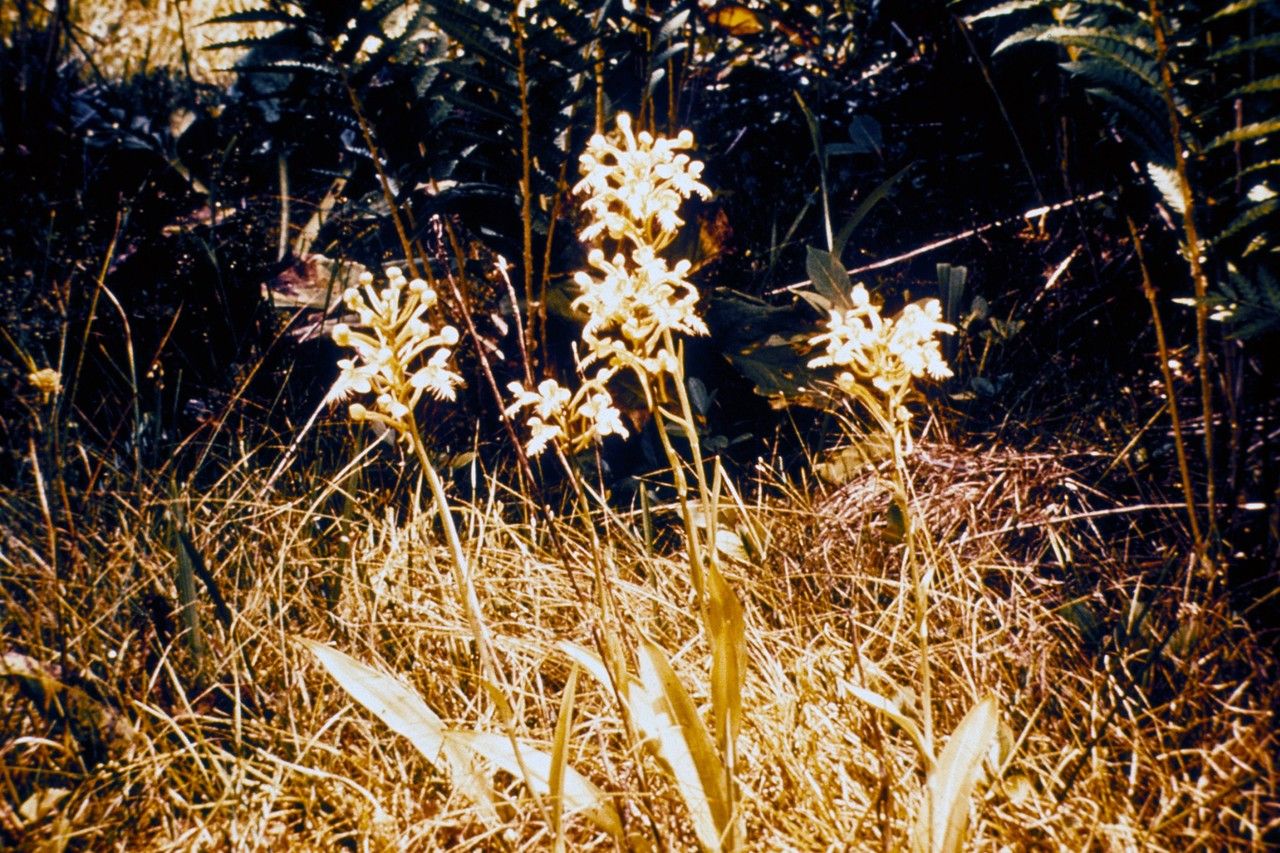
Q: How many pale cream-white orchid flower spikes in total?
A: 5